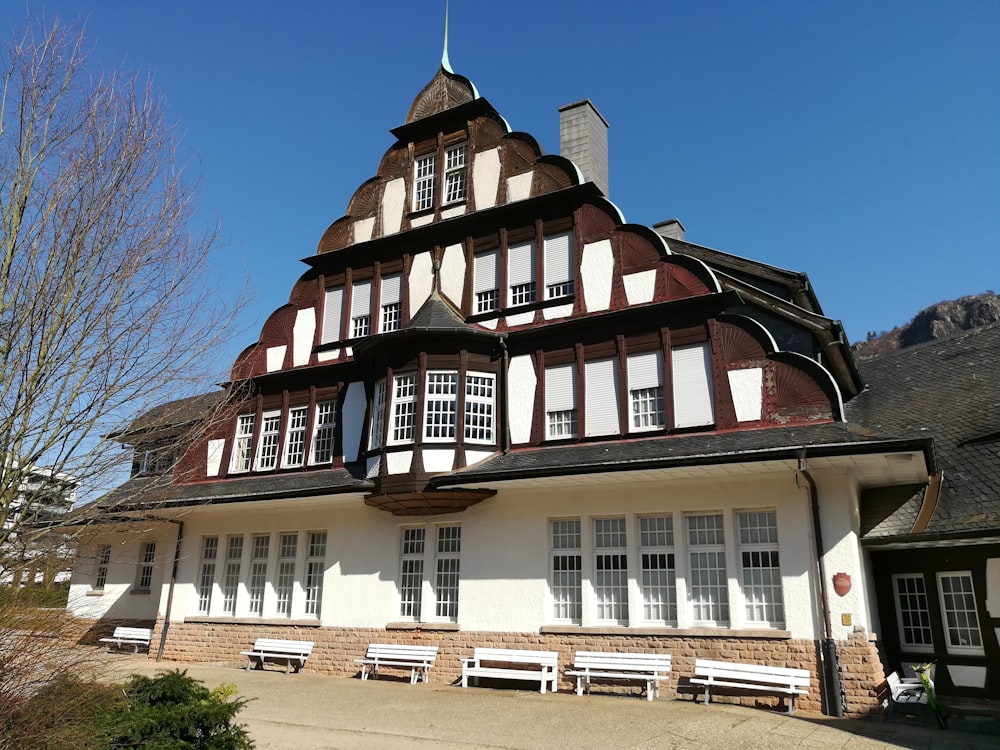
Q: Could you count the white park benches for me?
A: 6